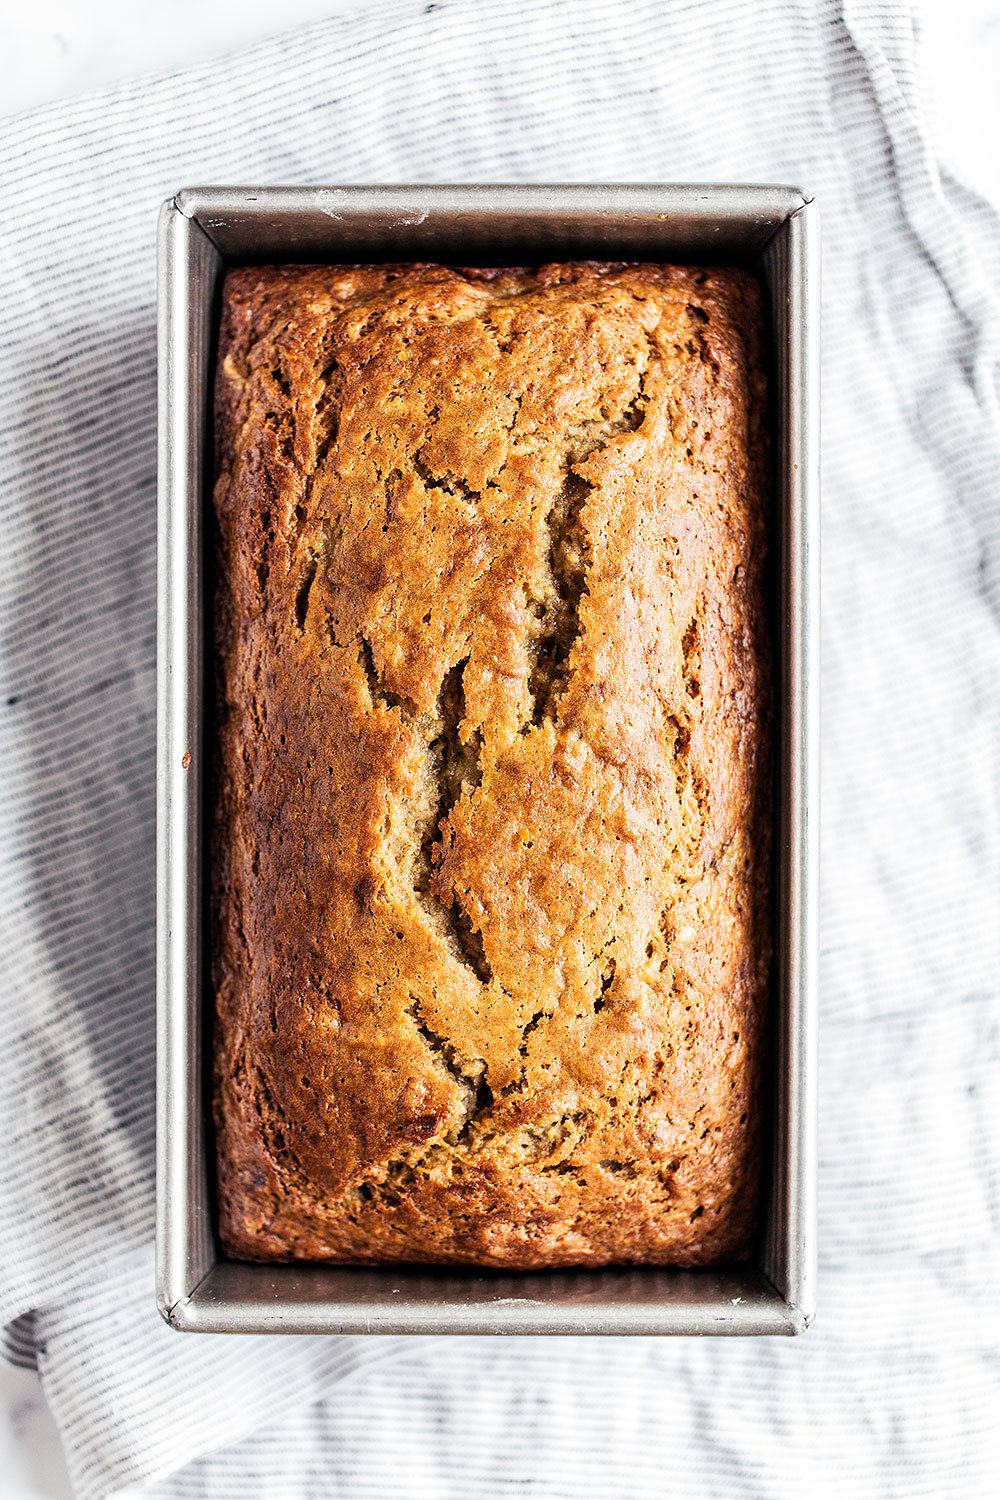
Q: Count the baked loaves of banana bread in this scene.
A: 1